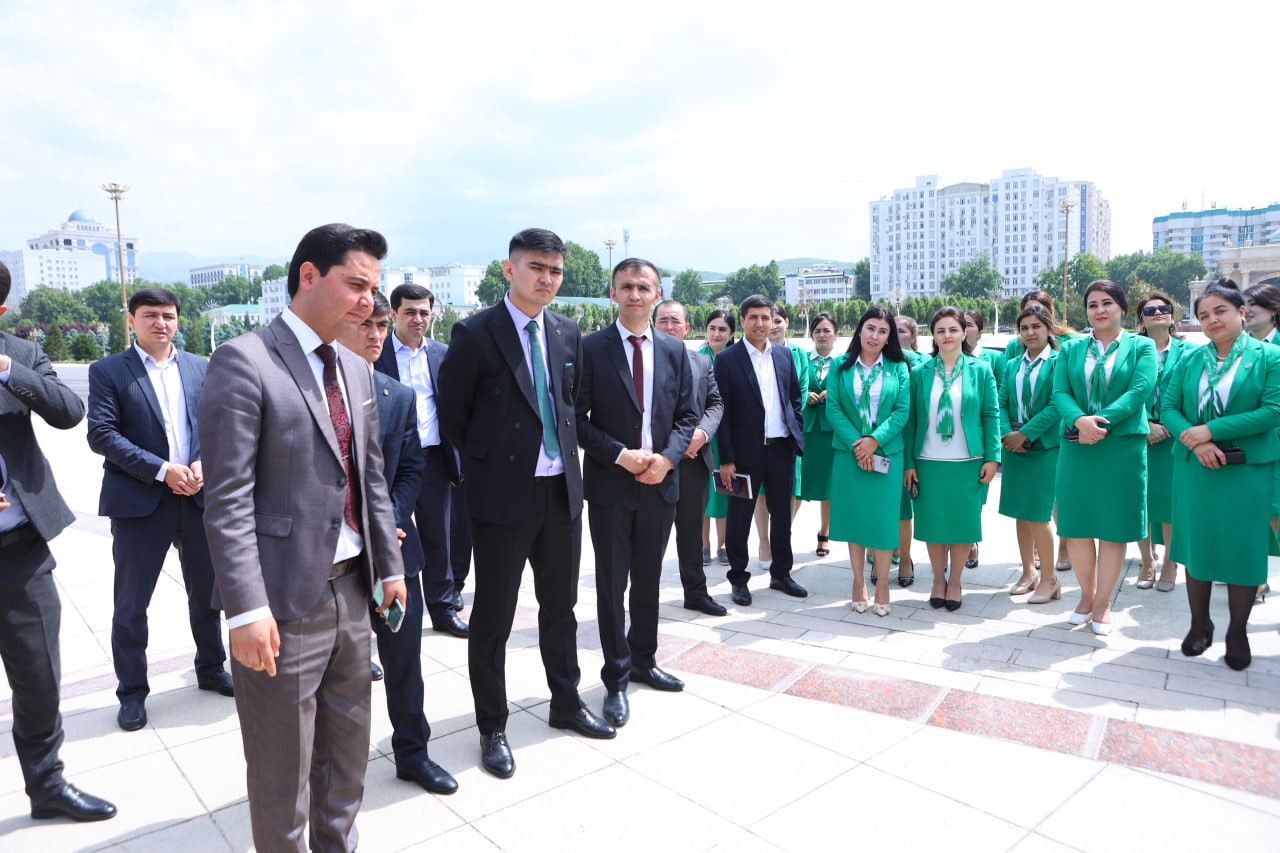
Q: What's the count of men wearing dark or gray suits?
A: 9